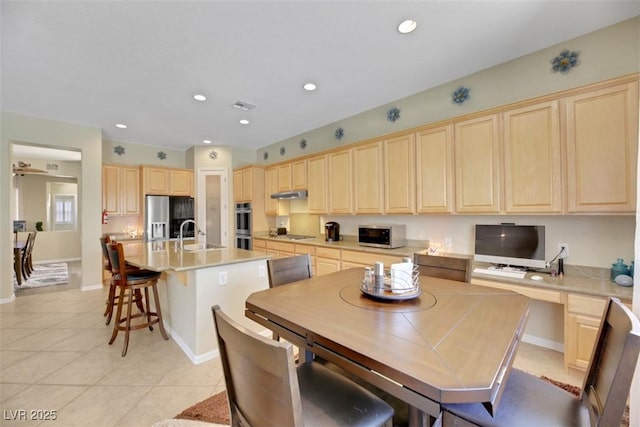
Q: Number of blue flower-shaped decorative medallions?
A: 10